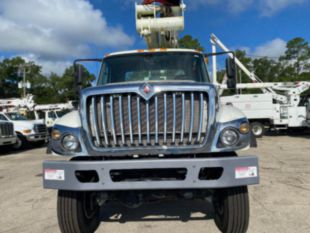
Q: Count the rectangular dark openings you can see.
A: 3